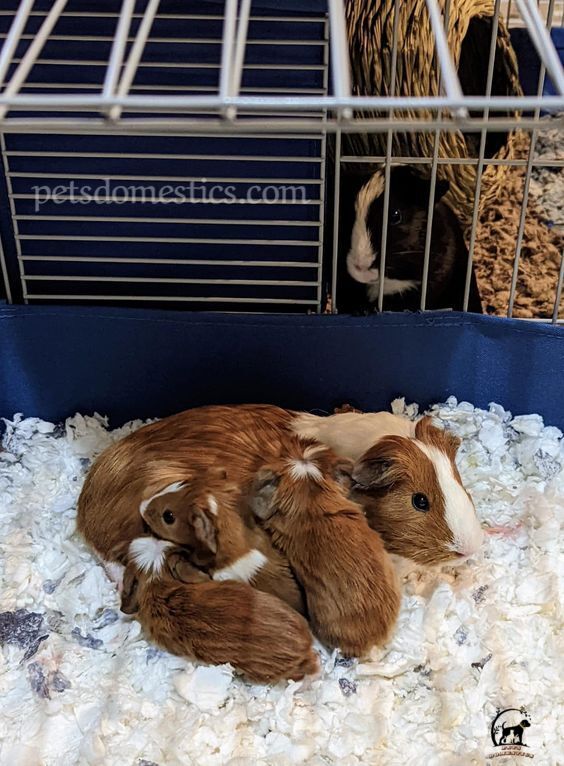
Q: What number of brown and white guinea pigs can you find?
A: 4